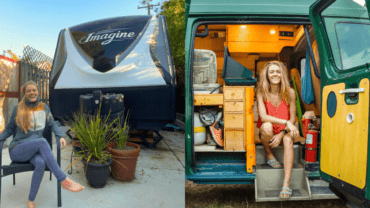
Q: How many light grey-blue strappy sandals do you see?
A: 2